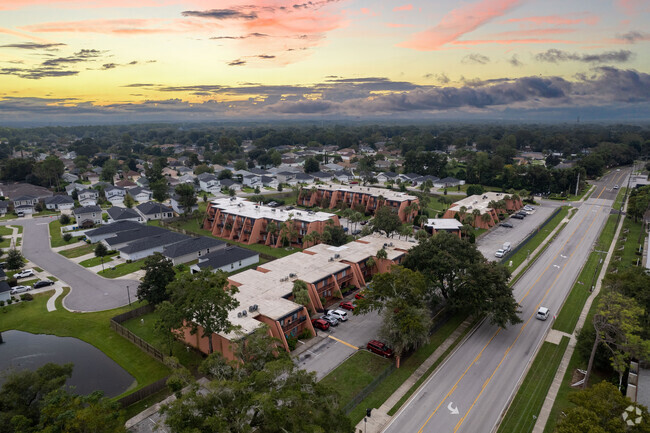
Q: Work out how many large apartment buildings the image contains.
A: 4